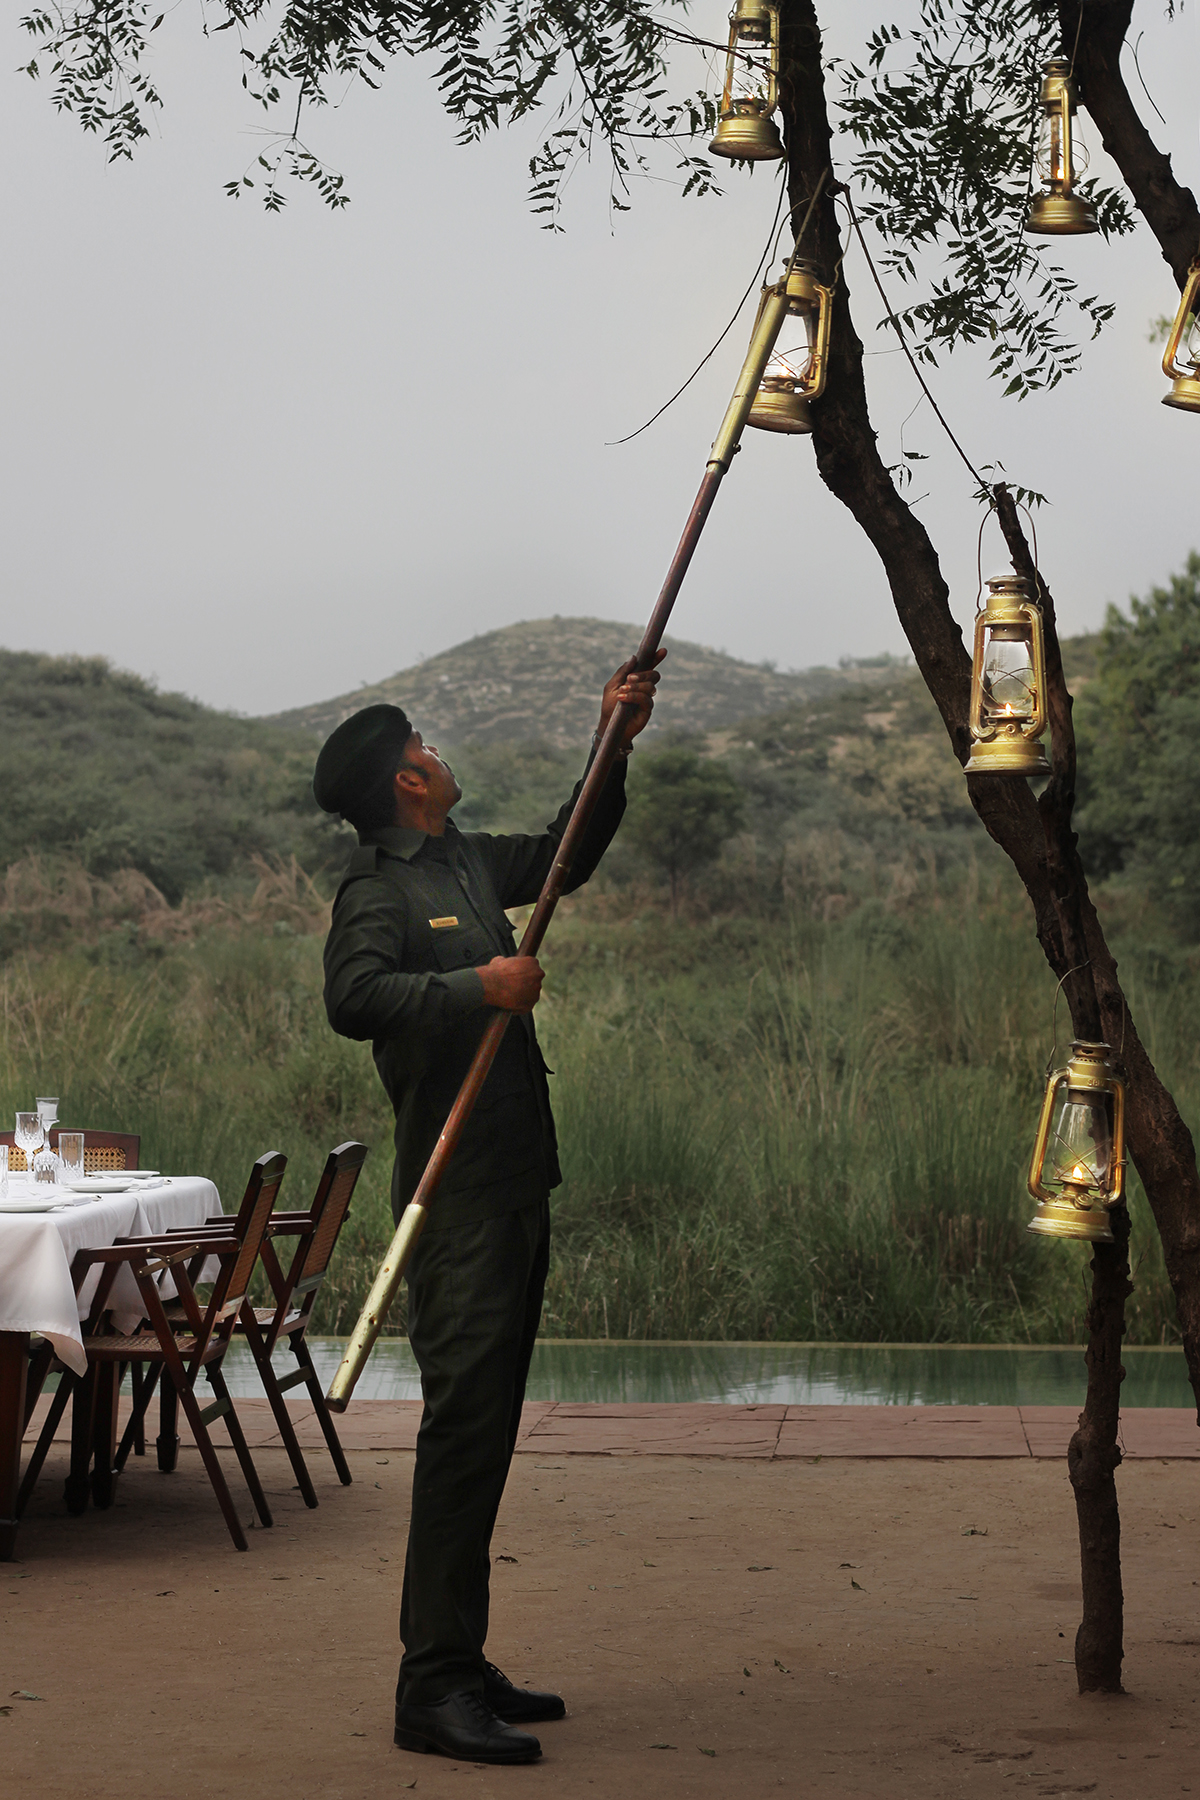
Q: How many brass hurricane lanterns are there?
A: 6